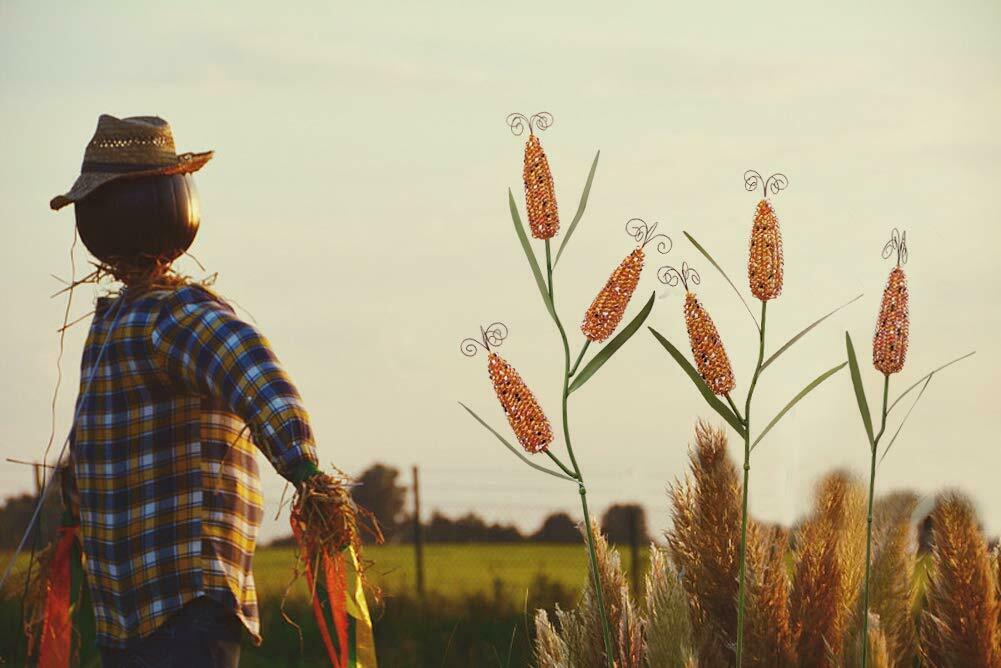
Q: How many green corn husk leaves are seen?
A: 11